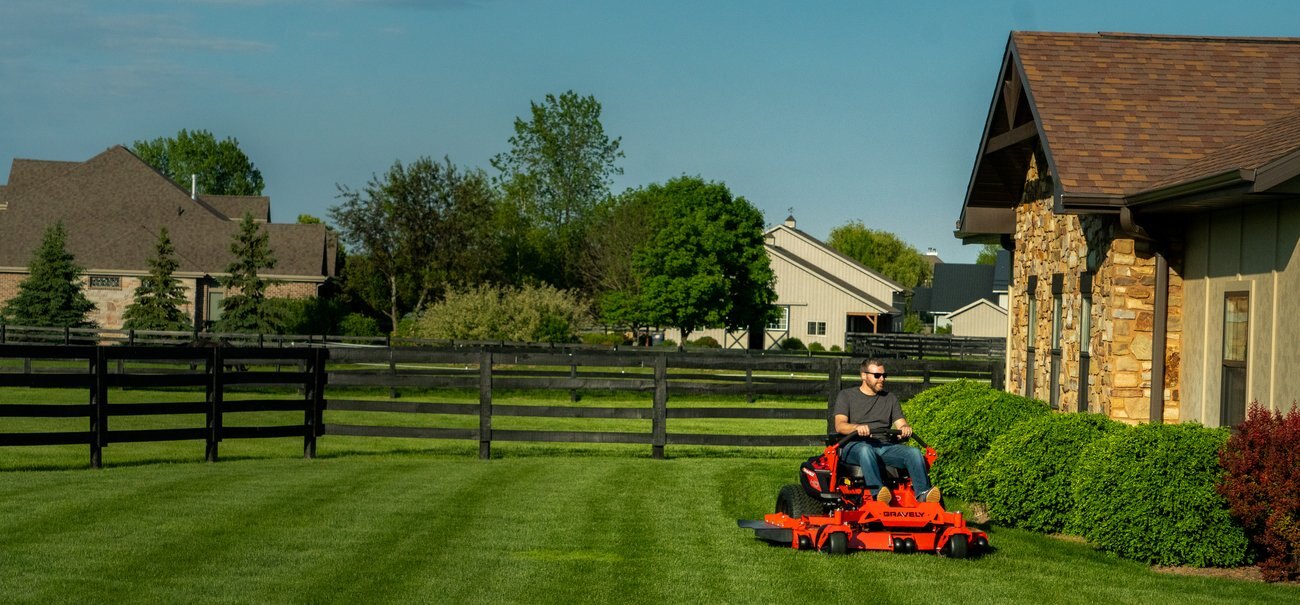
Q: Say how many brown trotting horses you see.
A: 0